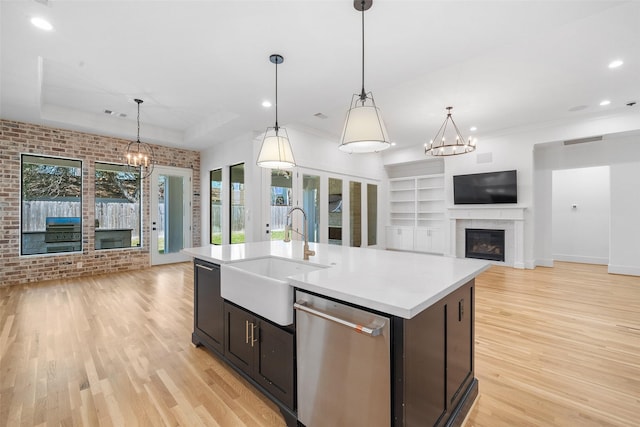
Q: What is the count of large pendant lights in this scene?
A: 2